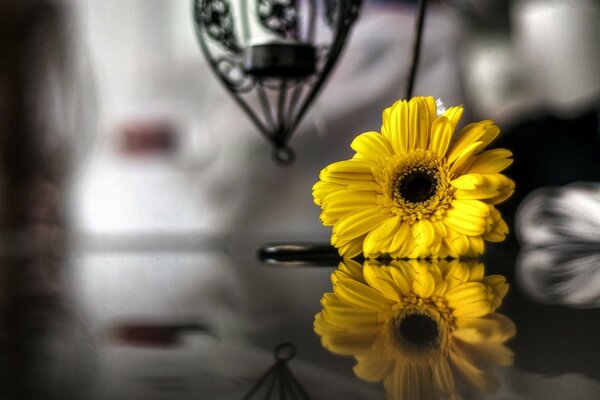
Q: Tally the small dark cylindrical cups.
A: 1